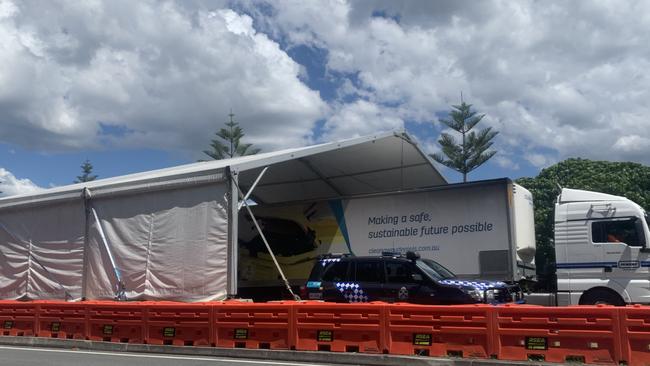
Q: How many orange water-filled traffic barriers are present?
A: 9